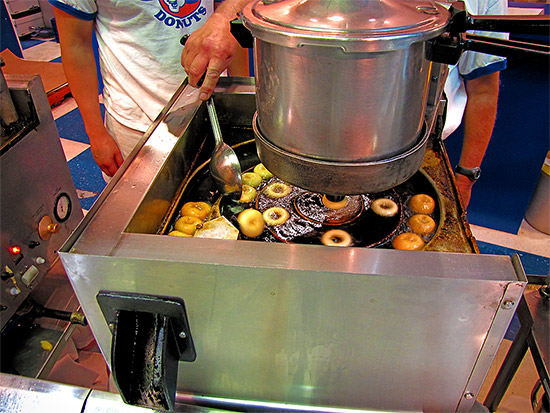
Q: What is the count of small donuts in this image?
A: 14